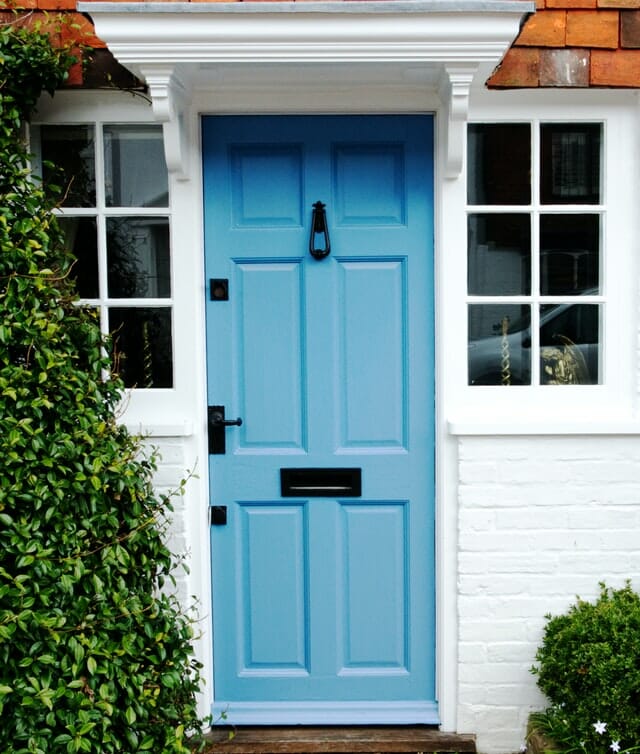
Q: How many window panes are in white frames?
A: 12